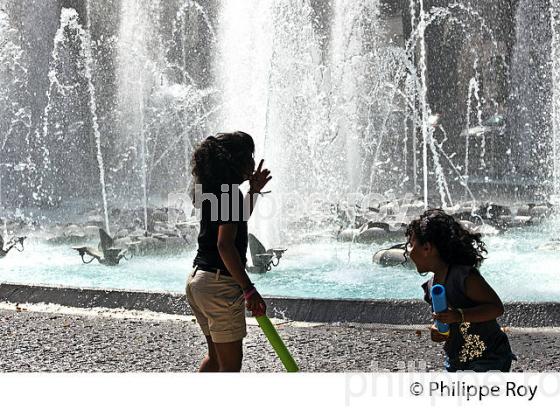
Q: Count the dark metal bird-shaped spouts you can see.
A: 3